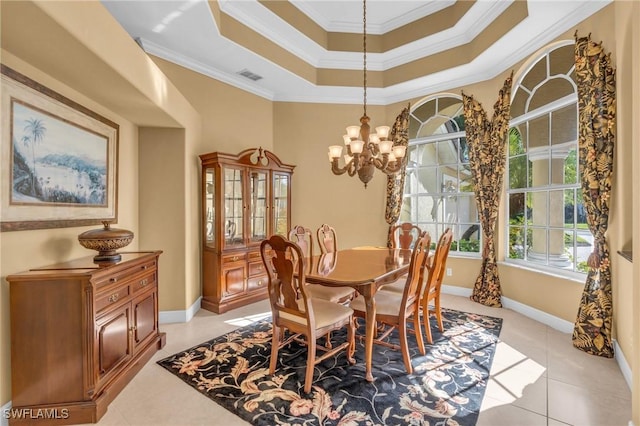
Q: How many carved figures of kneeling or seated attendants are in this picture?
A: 0